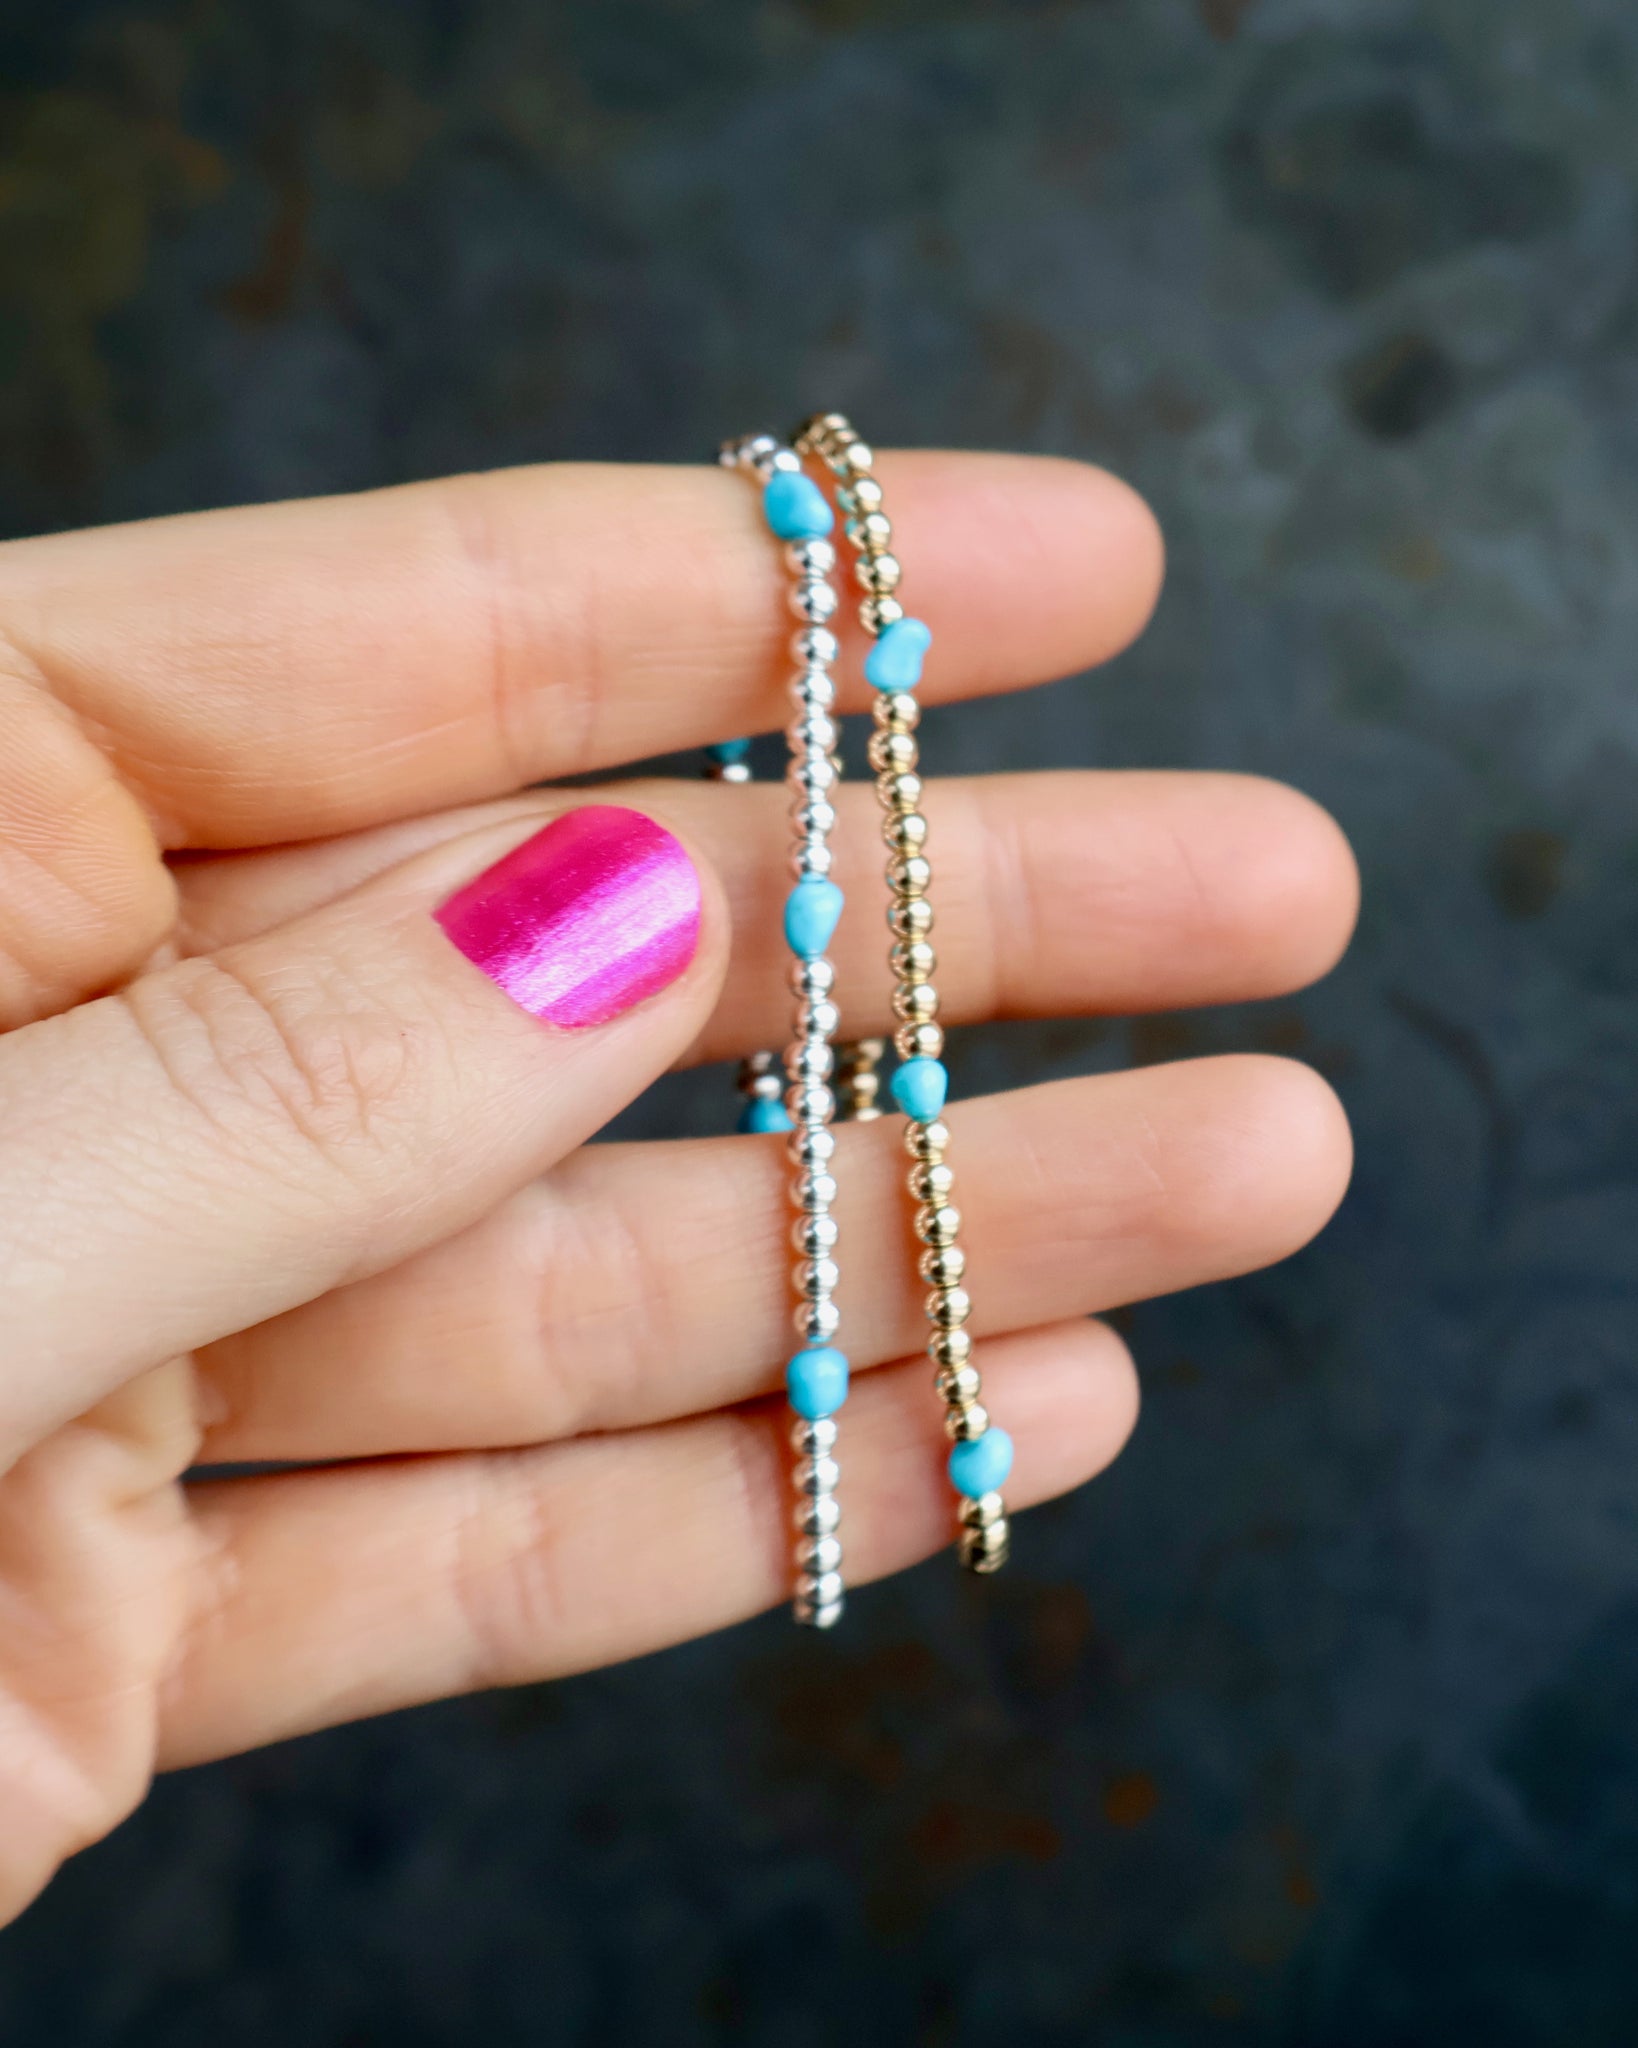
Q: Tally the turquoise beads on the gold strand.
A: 3